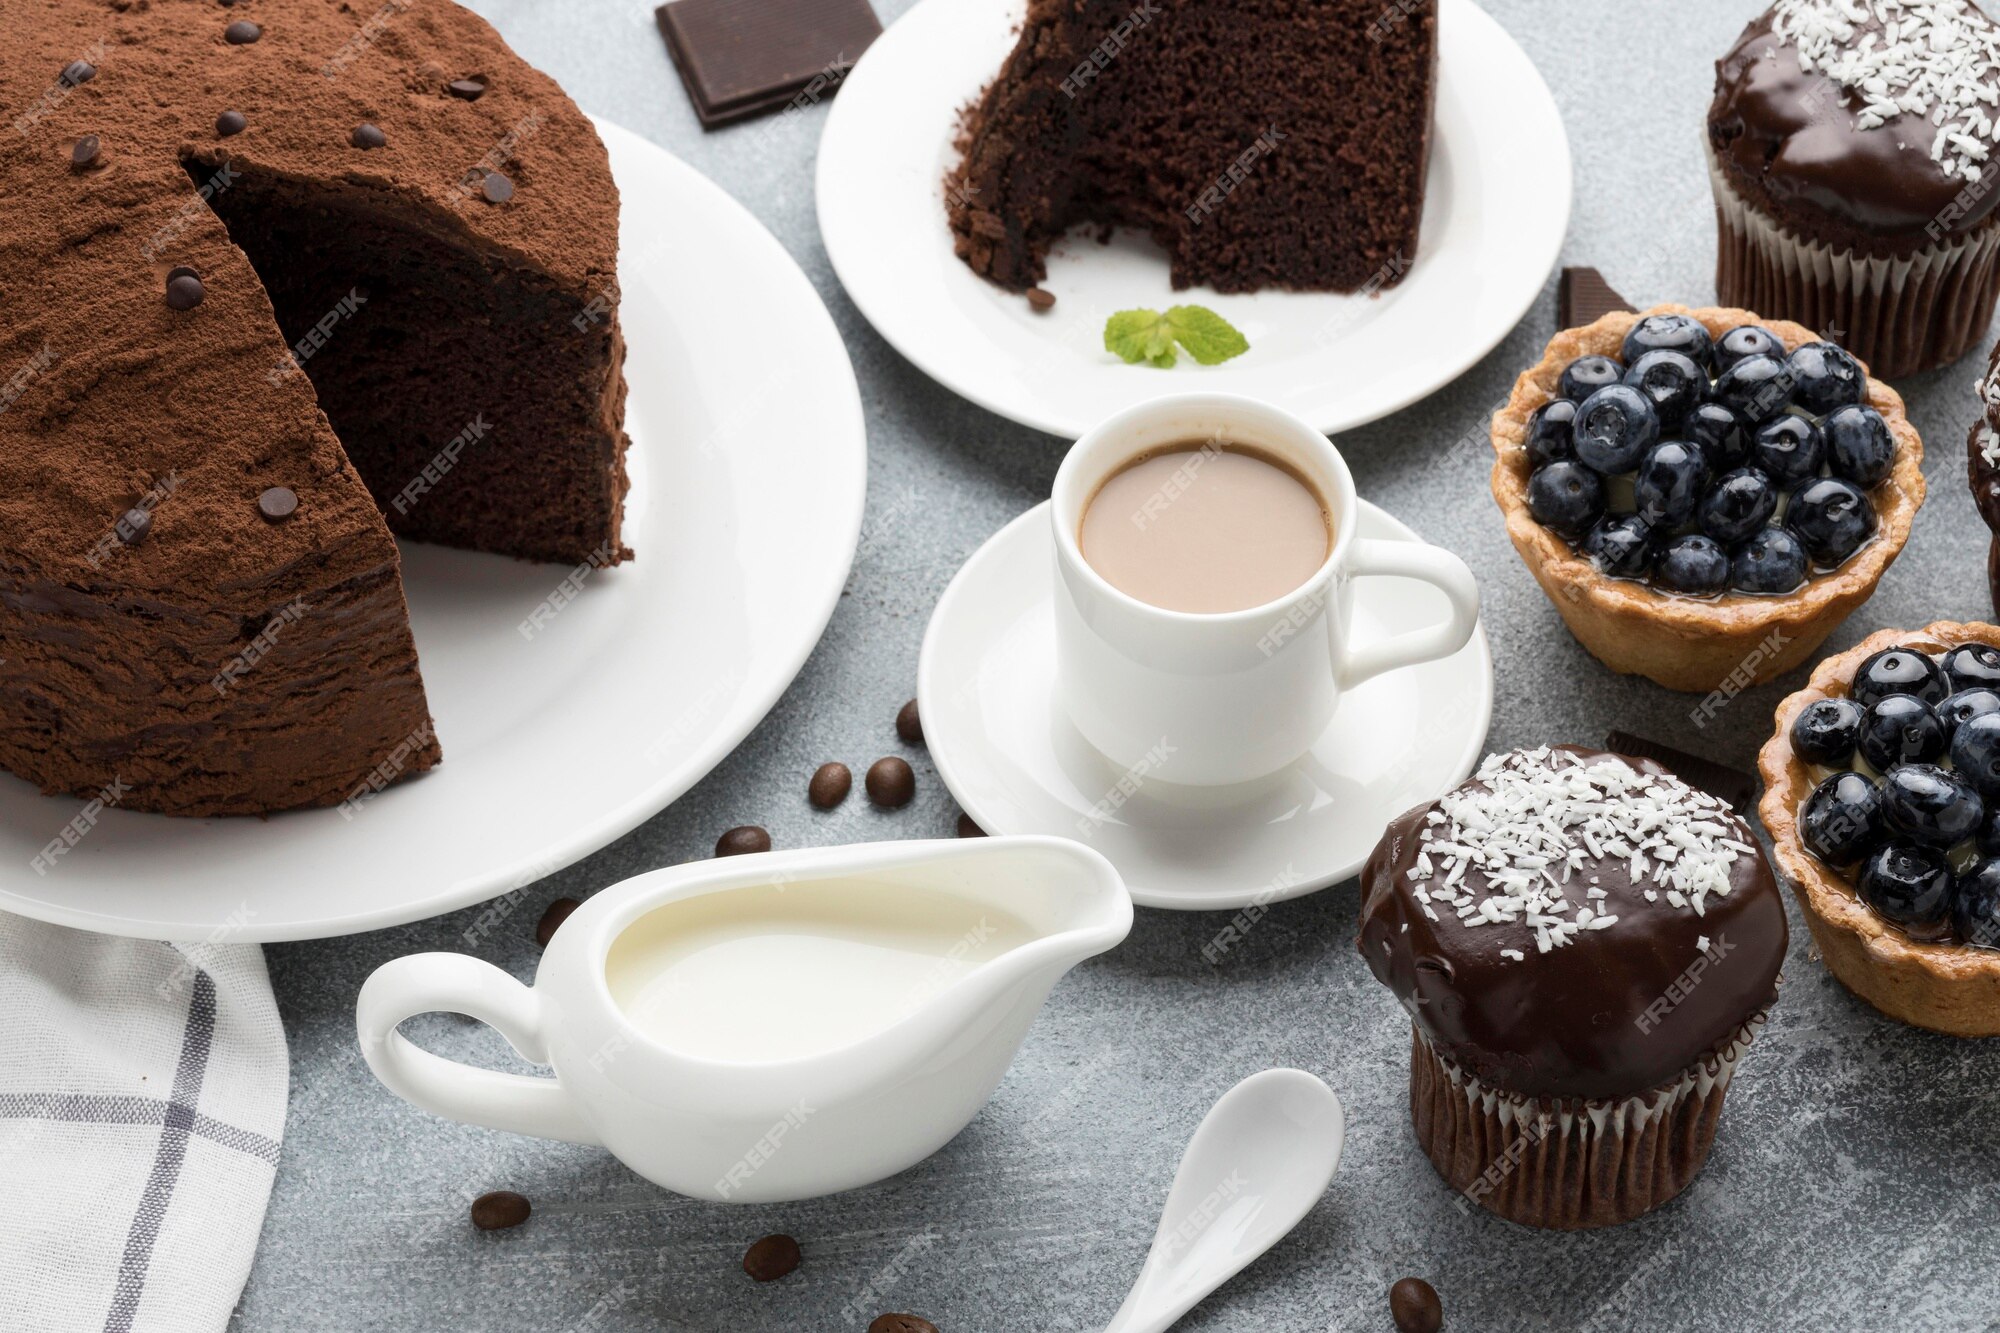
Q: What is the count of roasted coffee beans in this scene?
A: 10